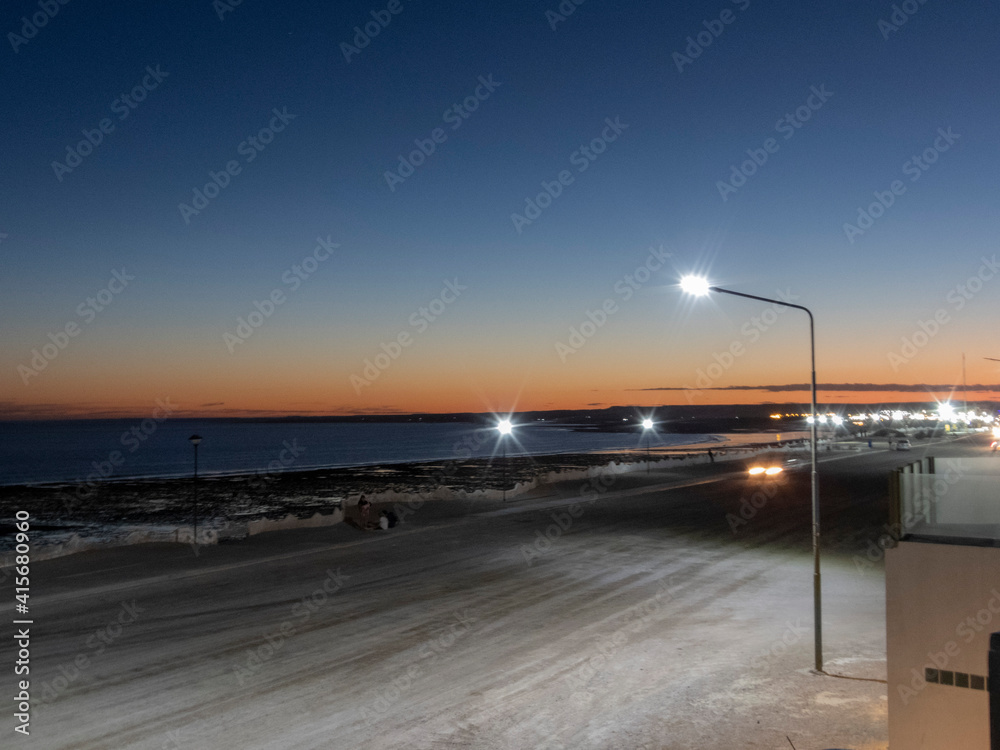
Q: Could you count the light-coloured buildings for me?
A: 1